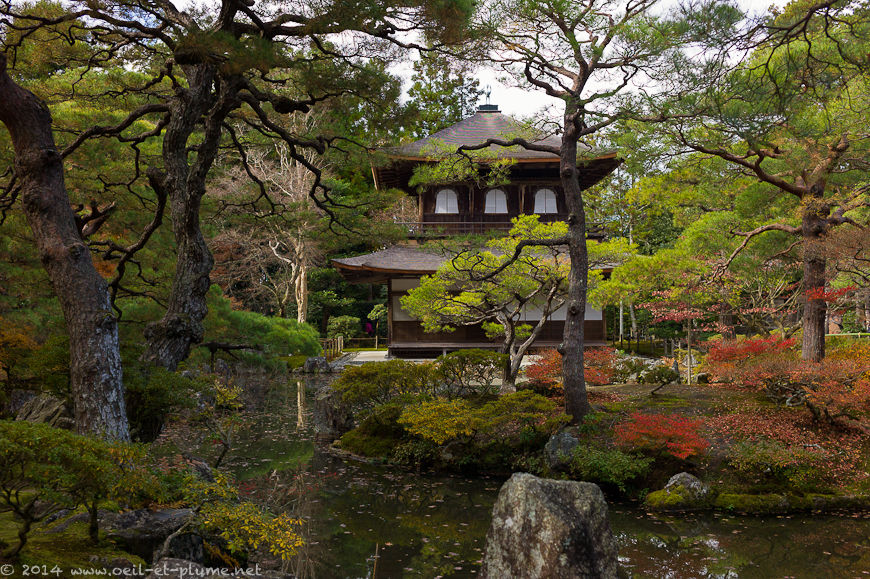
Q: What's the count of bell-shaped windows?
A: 3